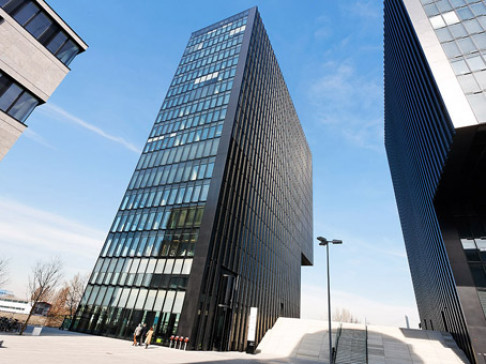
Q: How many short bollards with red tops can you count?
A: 4